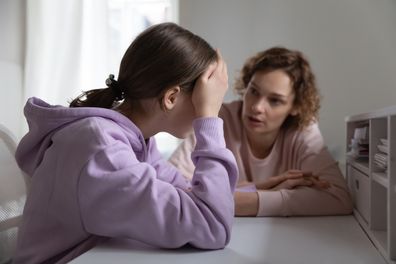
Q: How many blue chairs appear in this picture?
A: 0